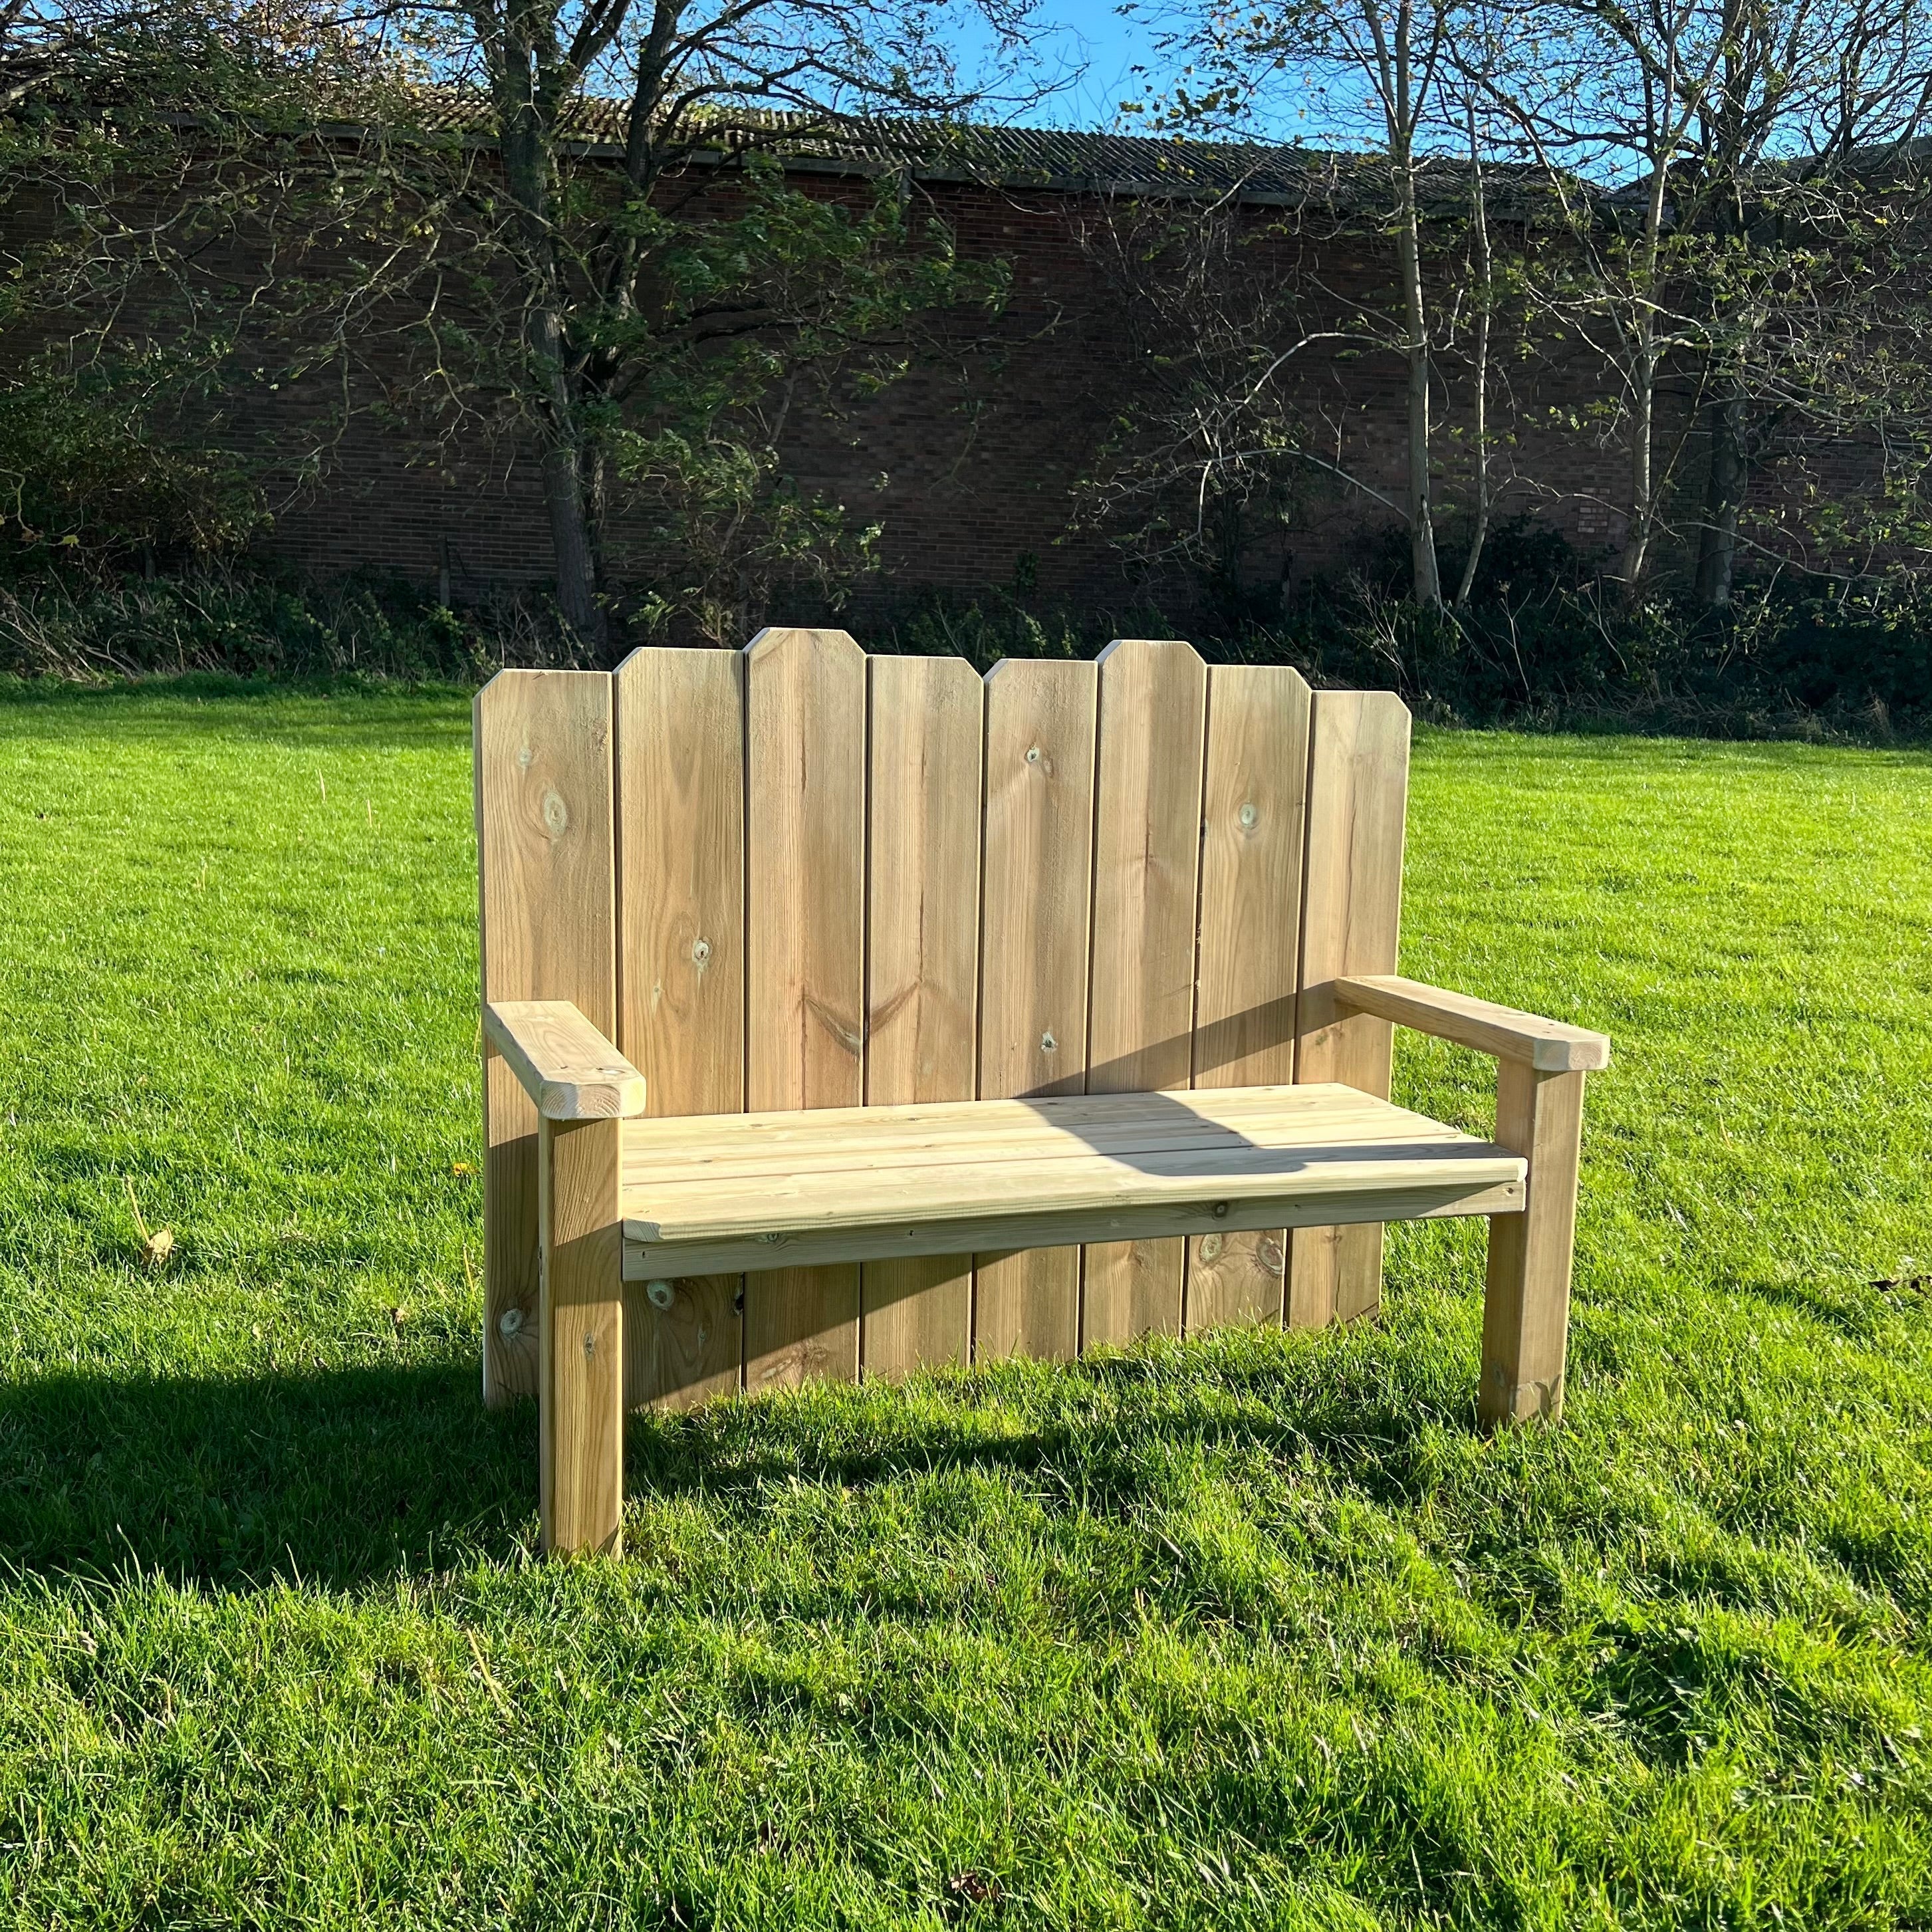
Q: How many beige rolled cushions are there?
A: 0